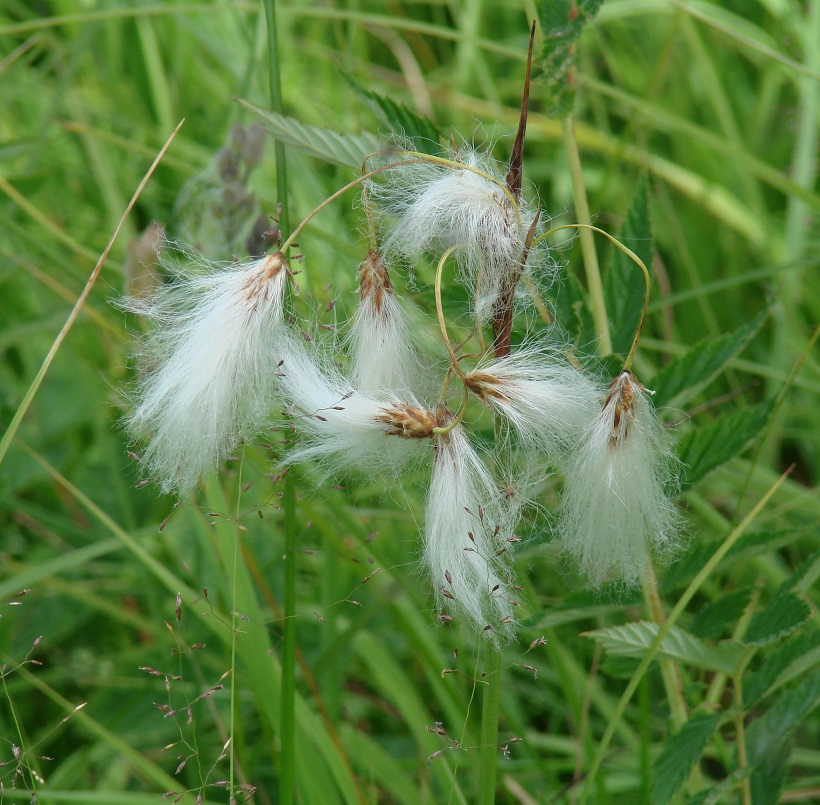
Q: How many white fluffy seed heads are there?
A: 7